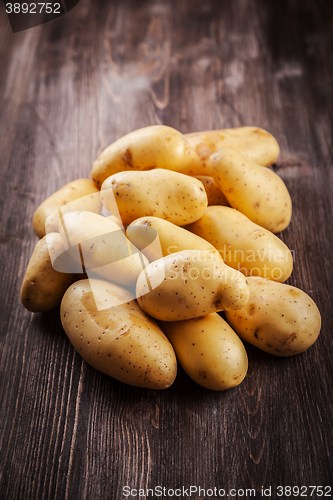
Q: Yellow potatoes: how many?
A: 14